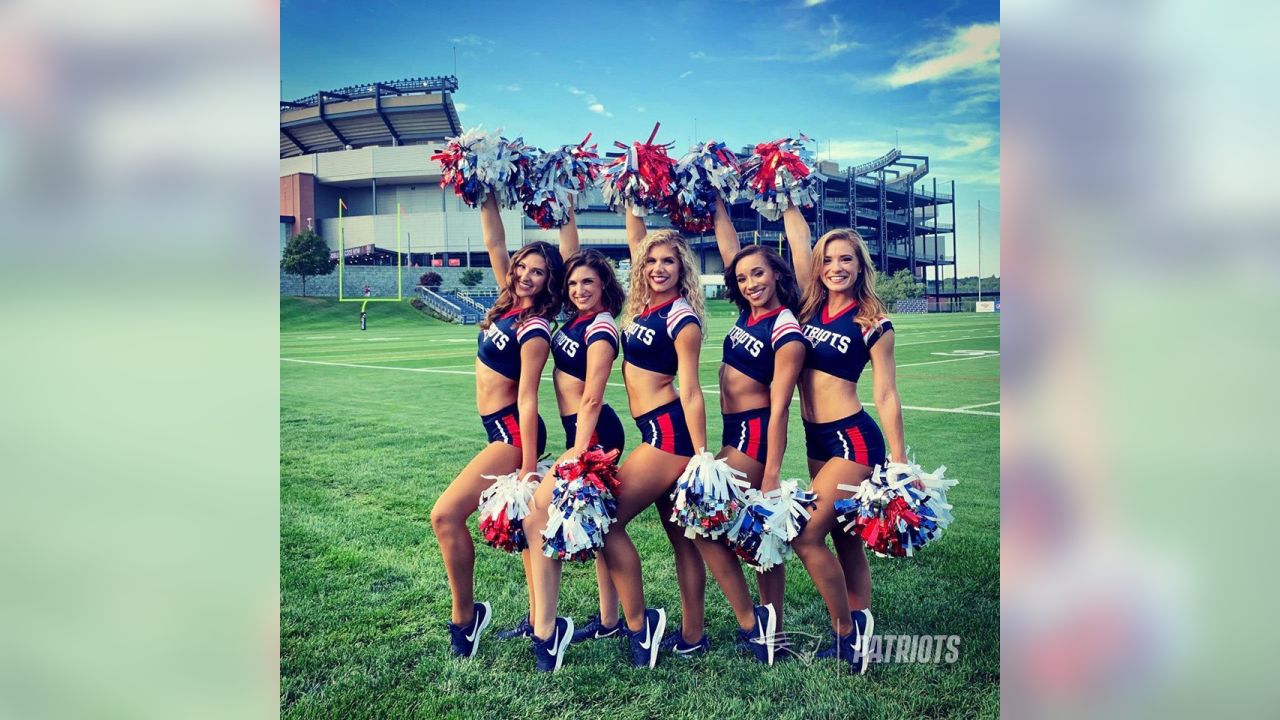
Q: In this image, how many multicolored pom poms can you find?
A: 10